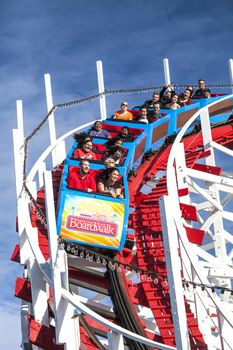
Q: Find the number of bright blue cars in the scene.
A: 6